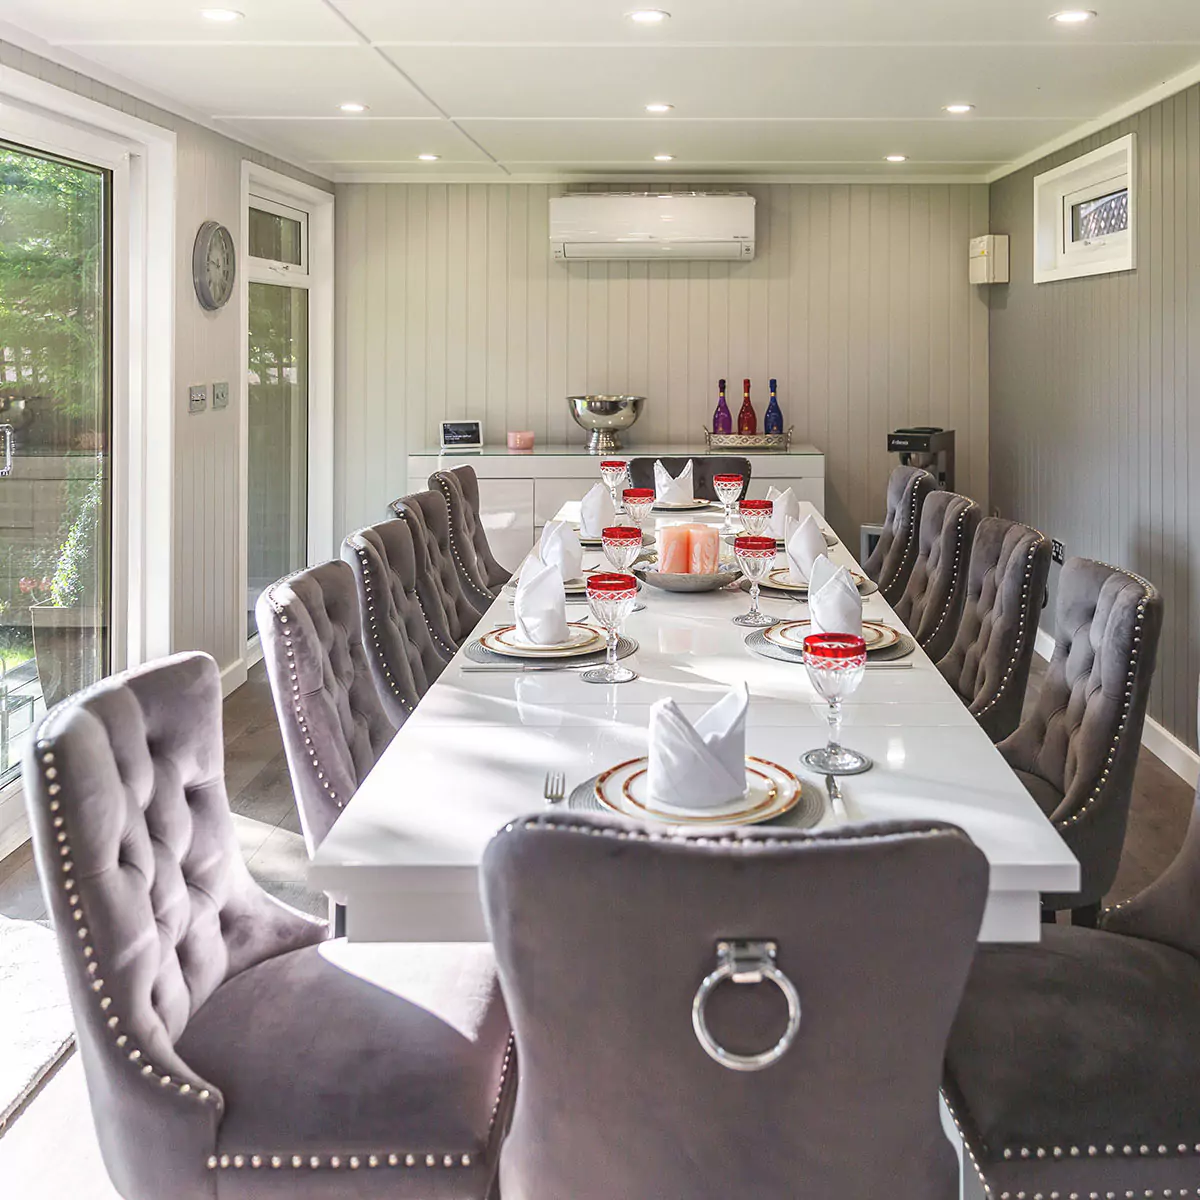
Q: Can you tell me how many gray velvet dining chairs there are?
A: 12